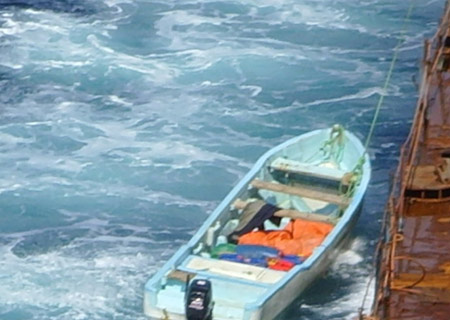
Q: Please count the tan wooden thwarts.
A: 2